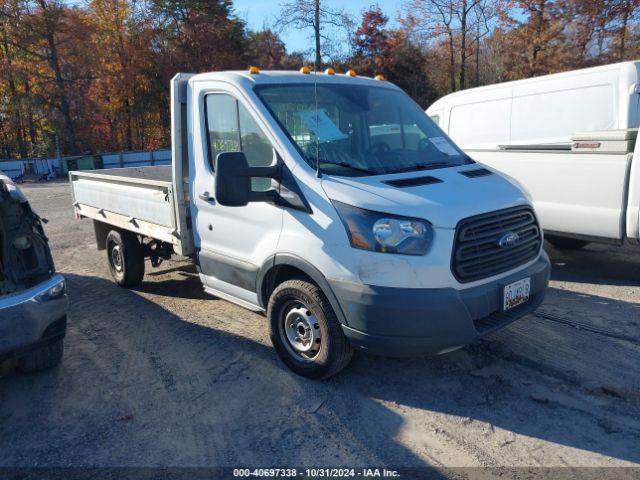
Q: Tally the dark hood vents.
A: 2